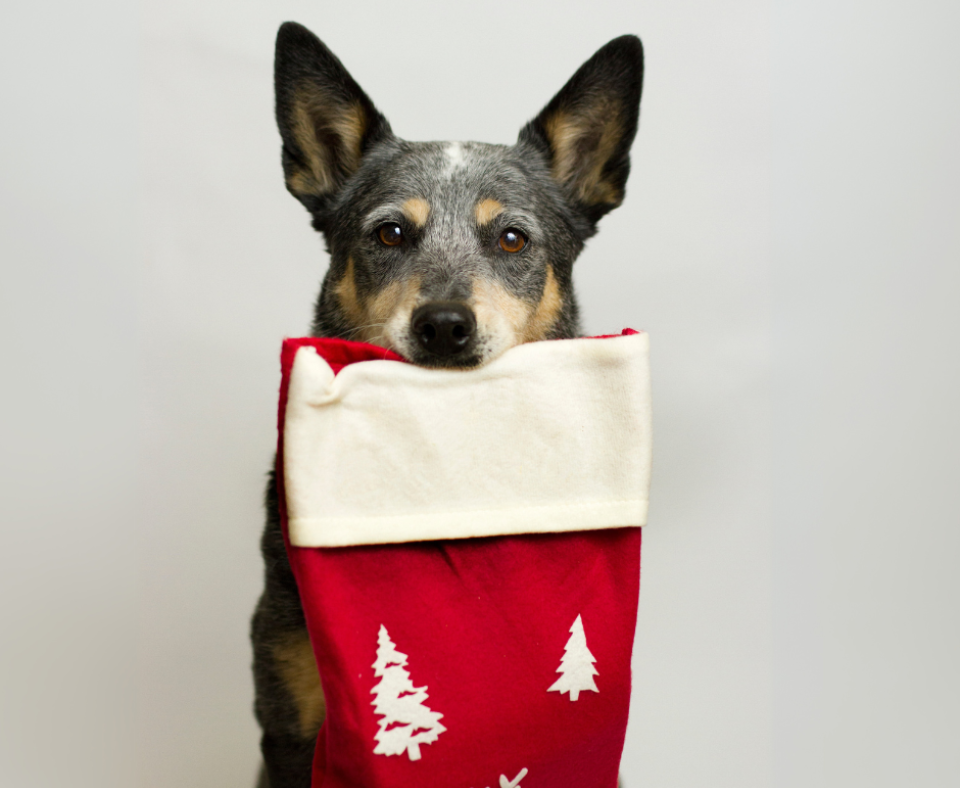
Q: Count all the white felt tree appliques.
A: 2